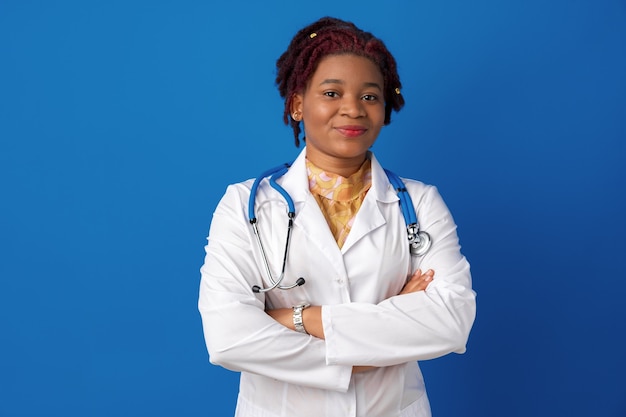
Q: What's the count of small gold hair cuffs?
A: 2